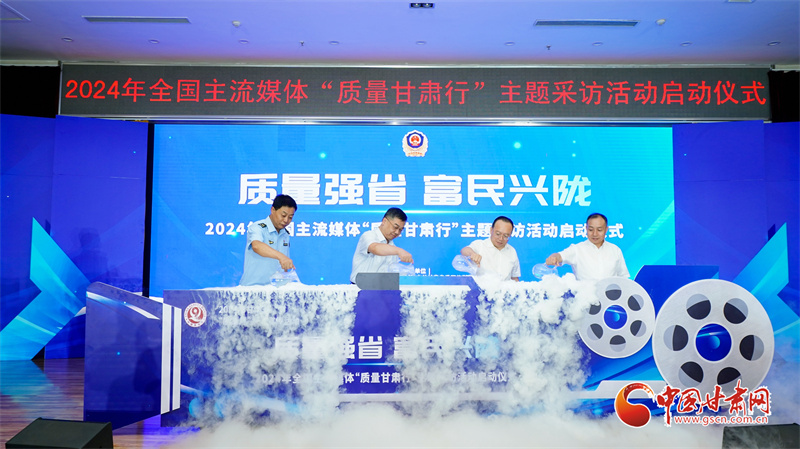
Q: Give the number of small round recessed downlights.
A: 9